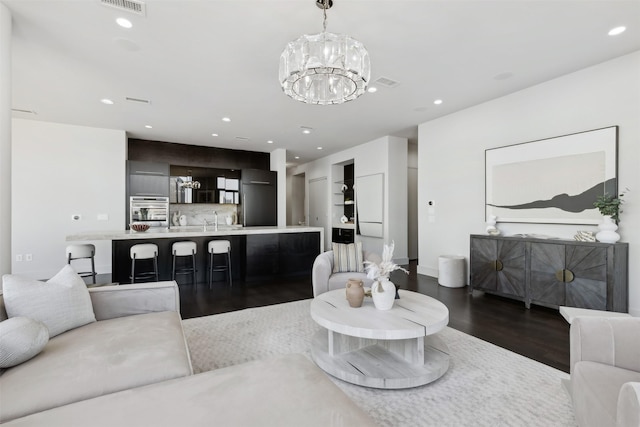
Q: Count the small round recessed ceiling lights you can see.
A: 12